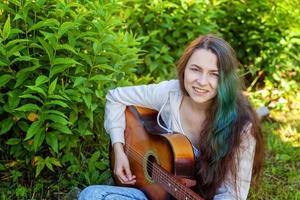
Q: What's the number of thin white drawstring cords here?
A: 1